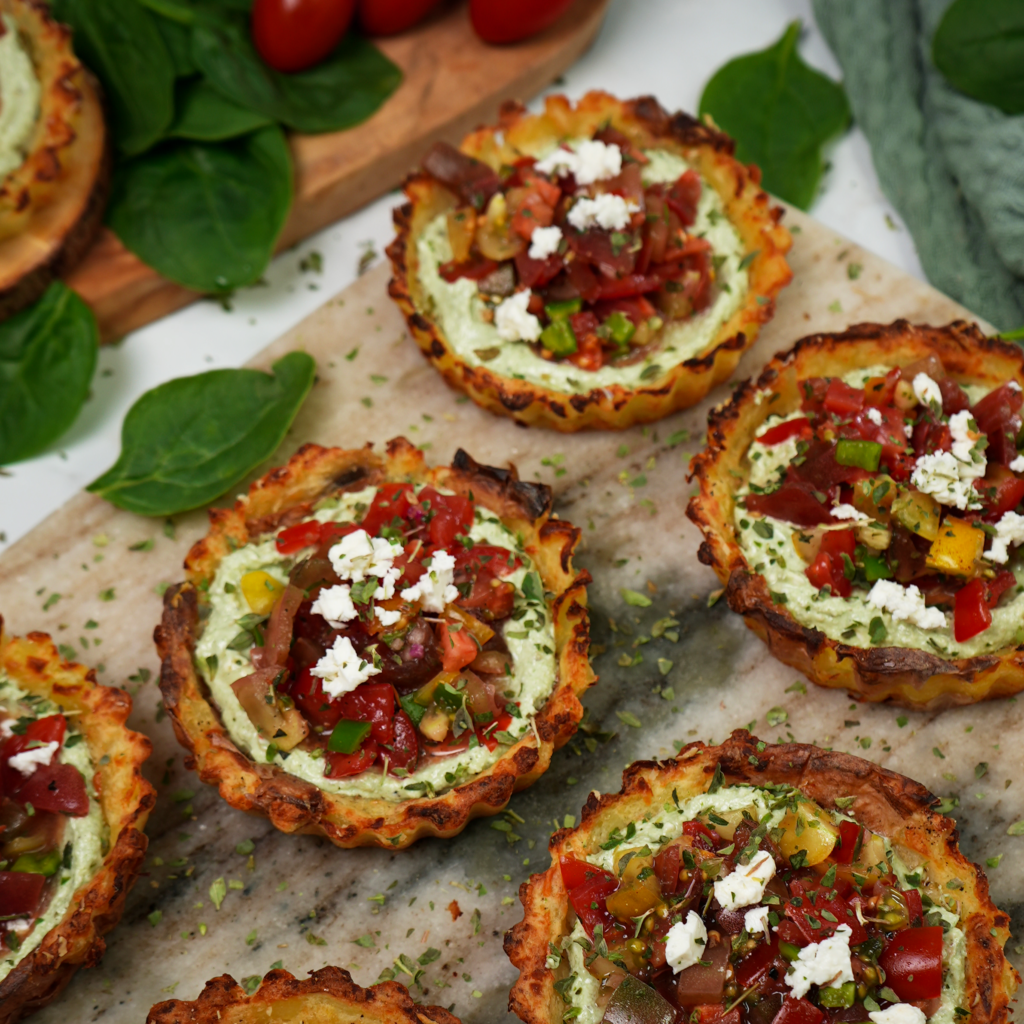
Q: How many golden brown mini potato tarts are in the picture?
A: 7